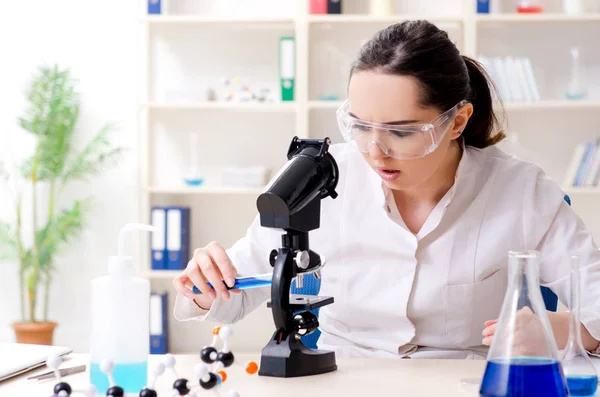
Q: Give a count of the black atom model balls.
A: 7